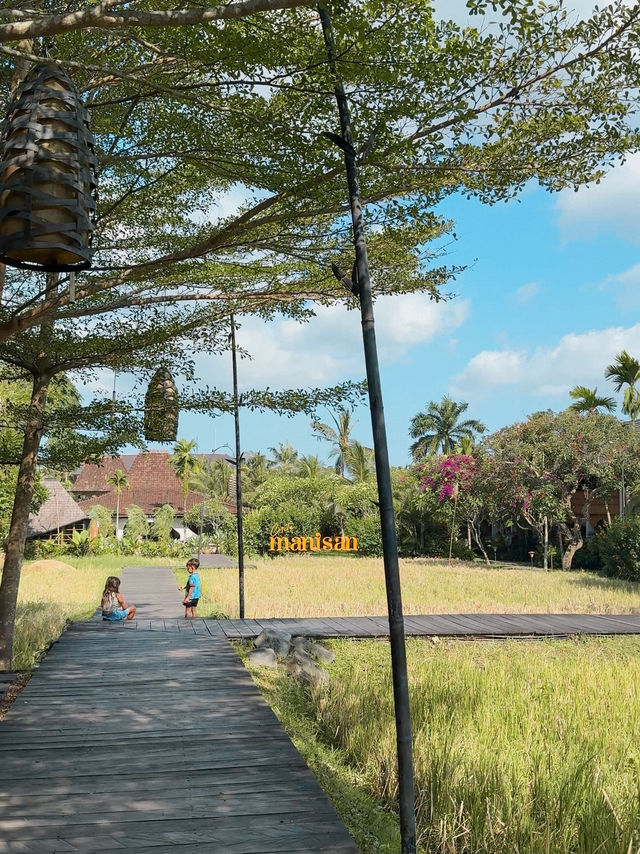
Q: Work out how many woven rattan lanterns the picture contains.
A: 2